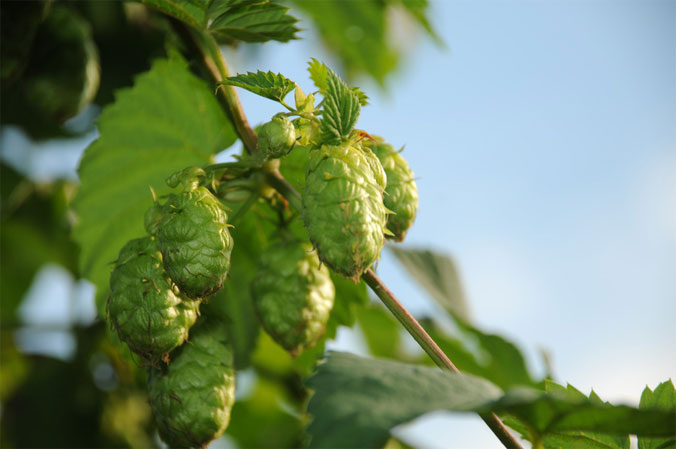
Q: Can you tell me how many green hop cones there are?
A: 7